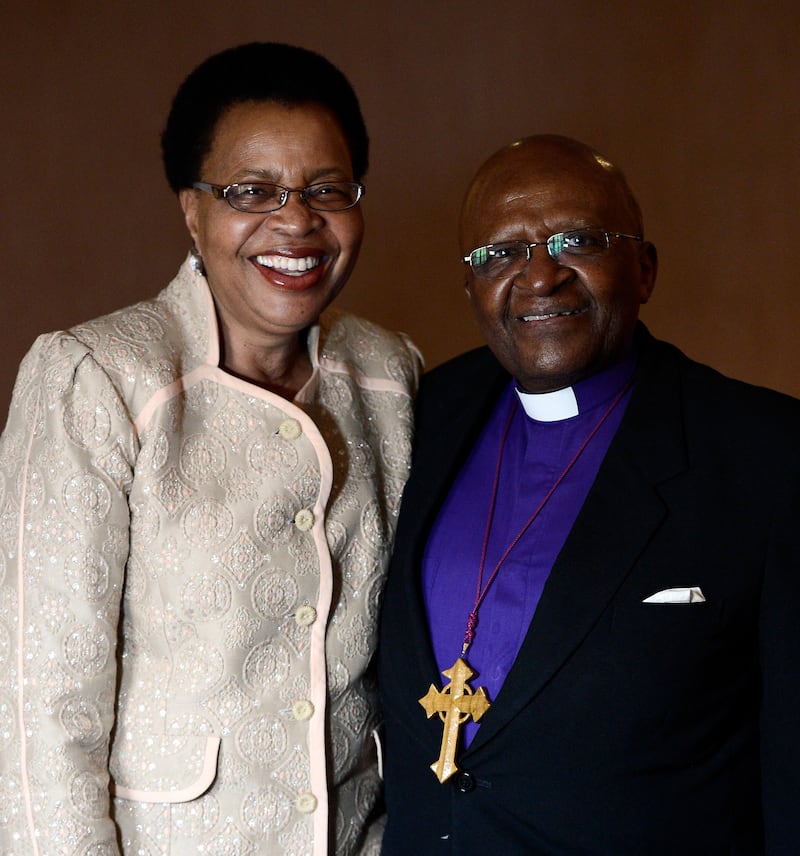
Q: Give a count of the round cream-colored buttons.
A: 5